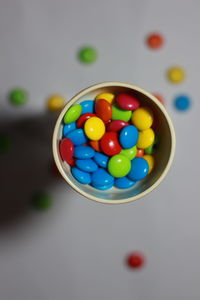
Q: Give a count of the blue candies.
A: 12